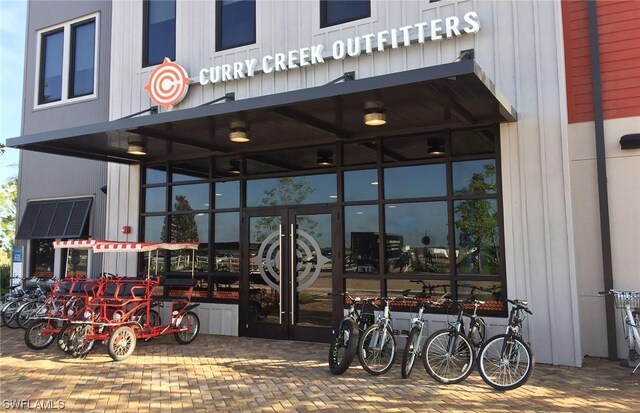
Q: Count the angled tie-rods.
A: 4